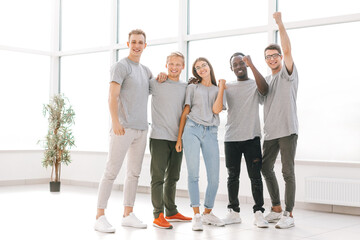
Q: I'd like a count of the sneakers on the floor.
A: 10